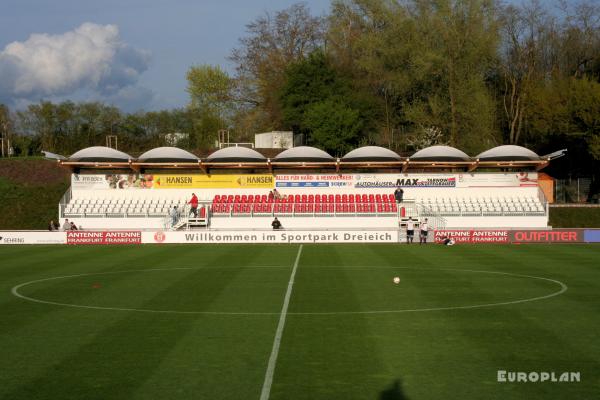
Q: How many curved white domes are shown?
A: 7